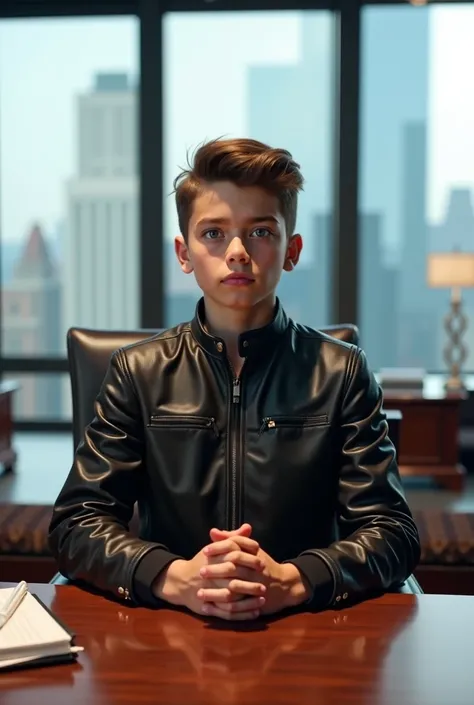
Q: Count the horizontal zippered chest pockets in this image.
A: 2